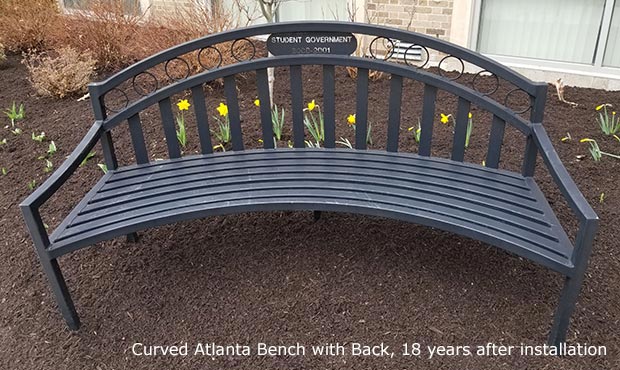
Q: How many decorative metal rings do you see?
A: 10